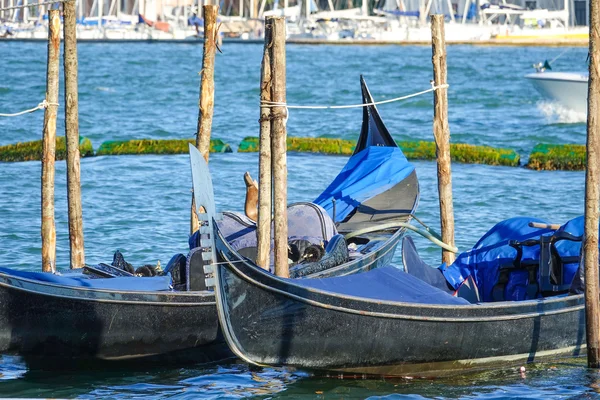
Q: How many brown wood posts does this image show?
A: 7